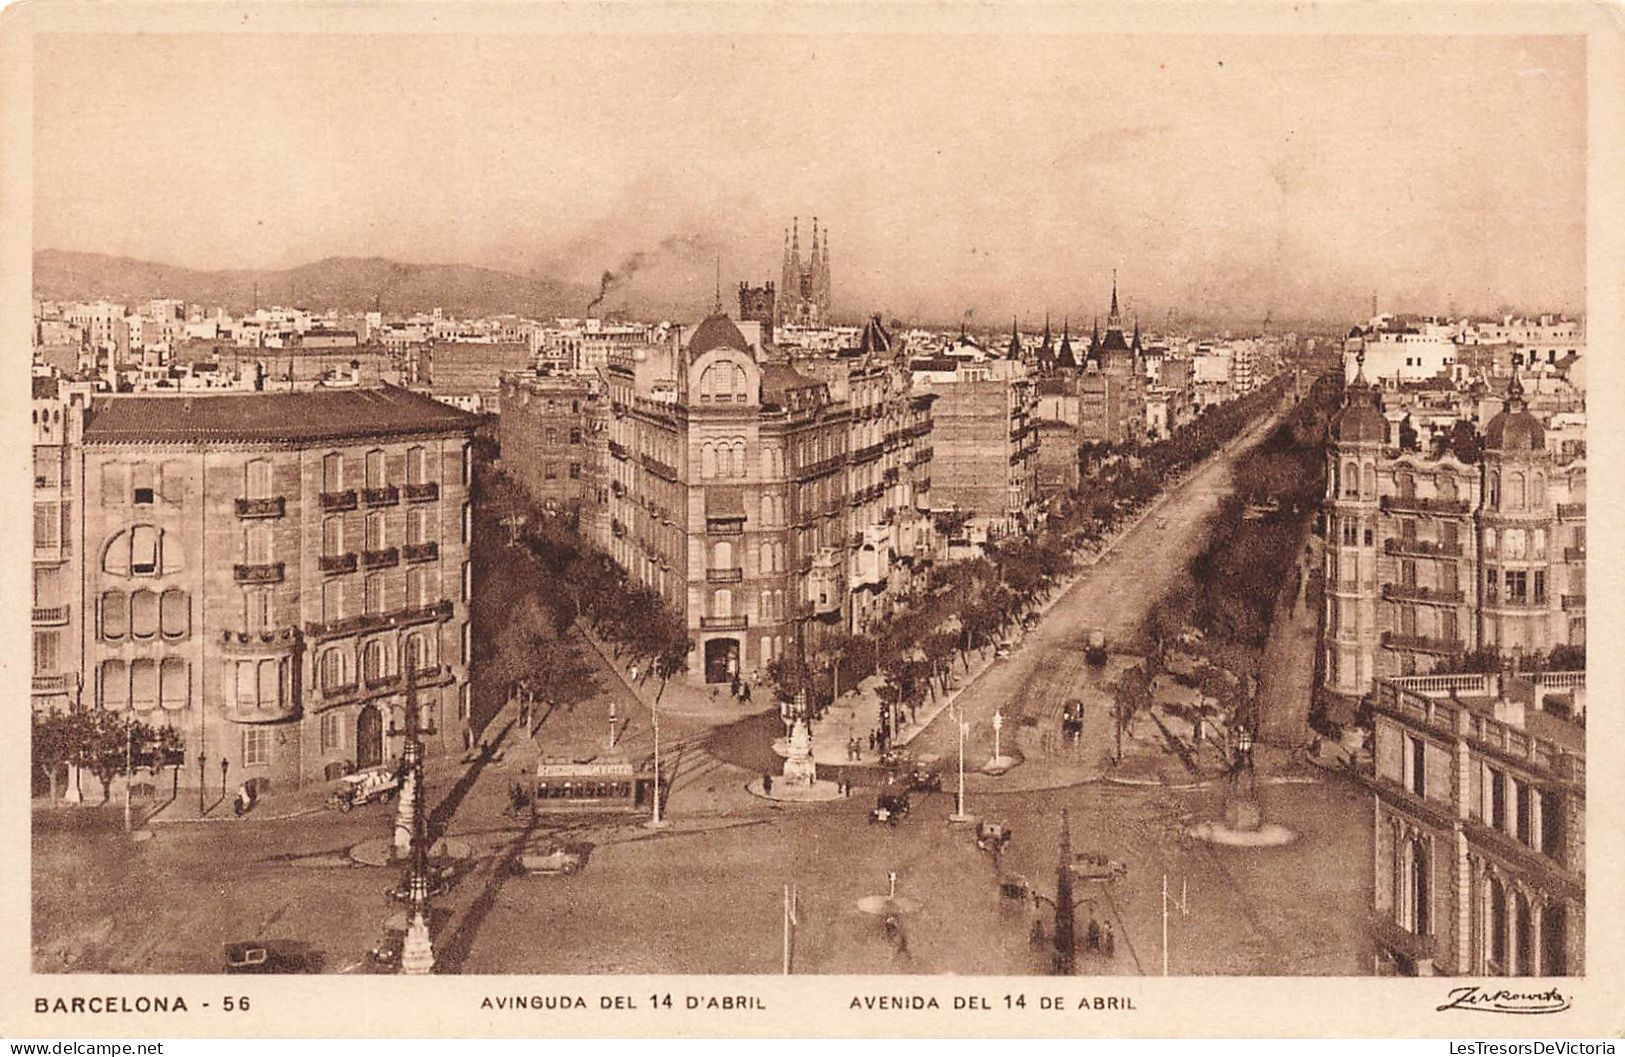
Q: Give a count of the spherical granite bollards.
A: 0